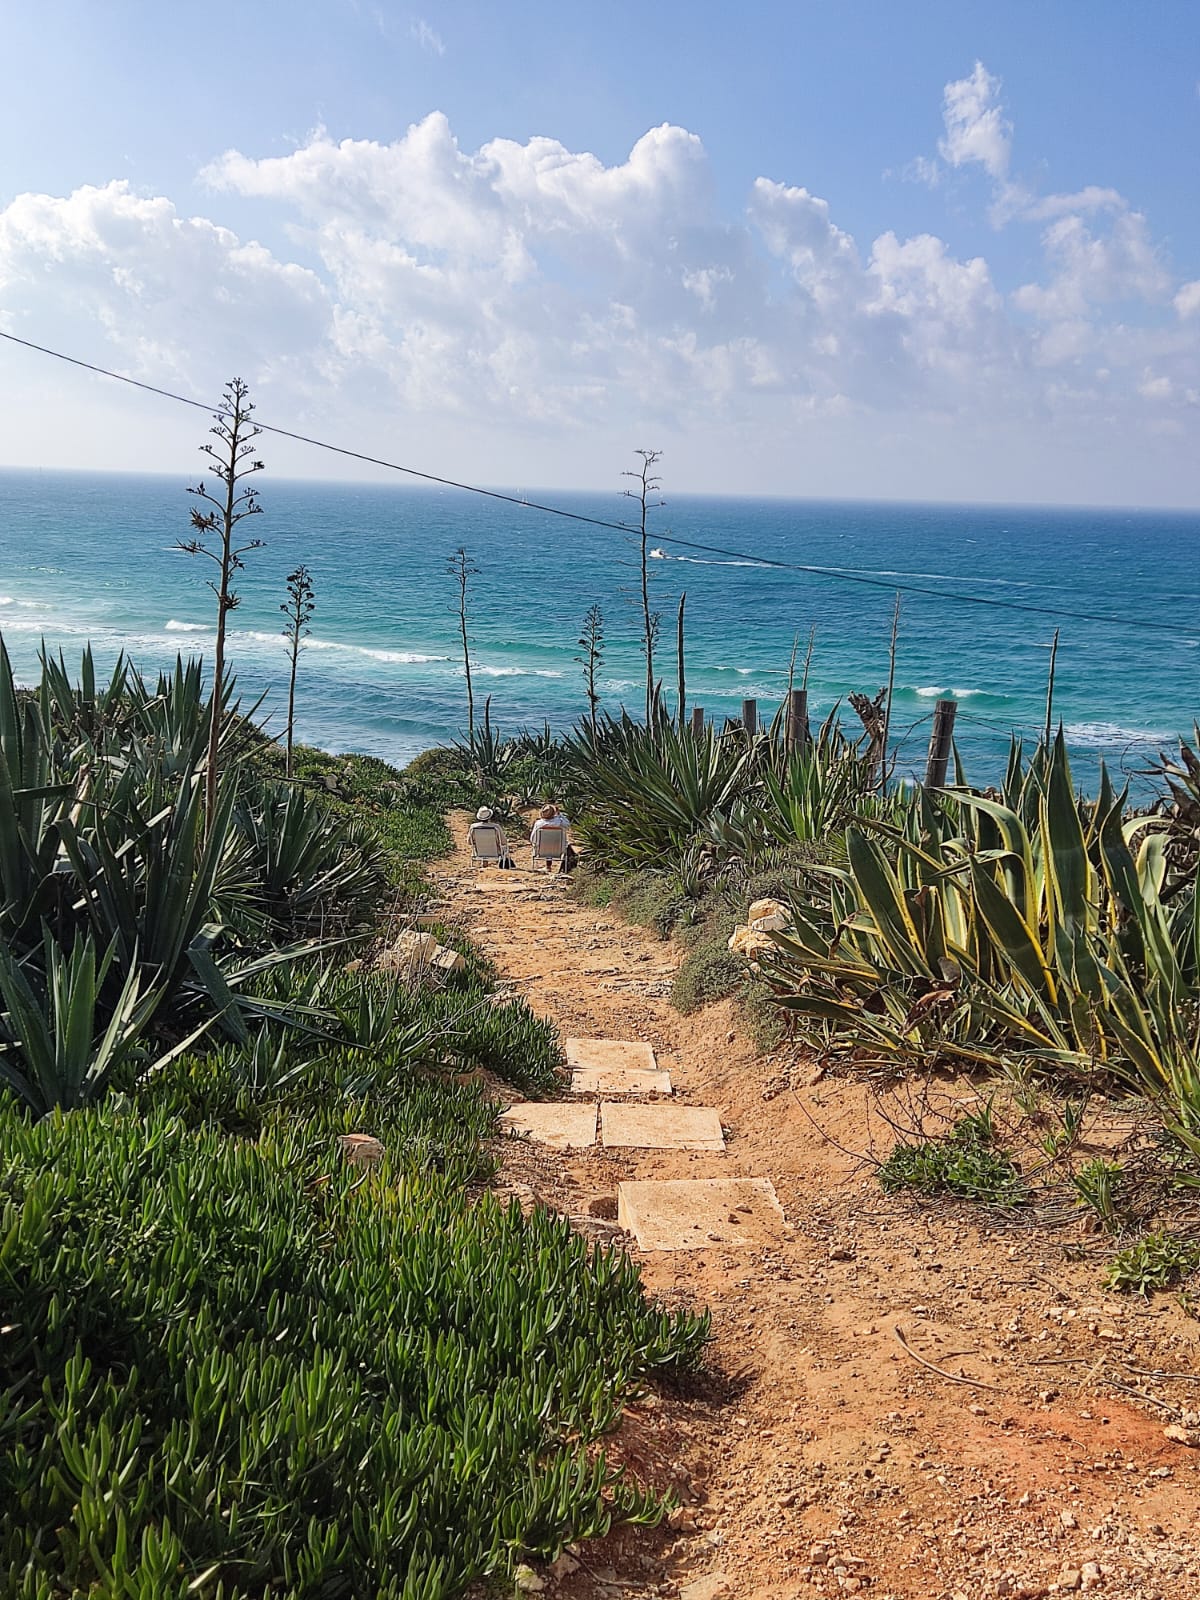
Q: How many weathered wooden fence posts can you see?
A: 4